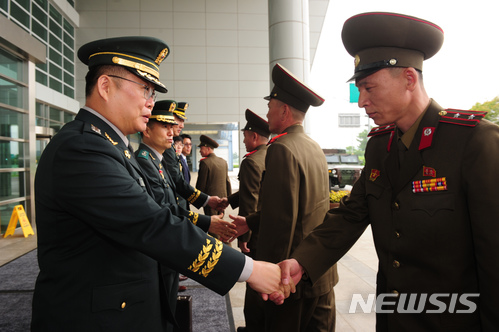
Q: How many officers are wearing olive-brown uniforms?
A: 4